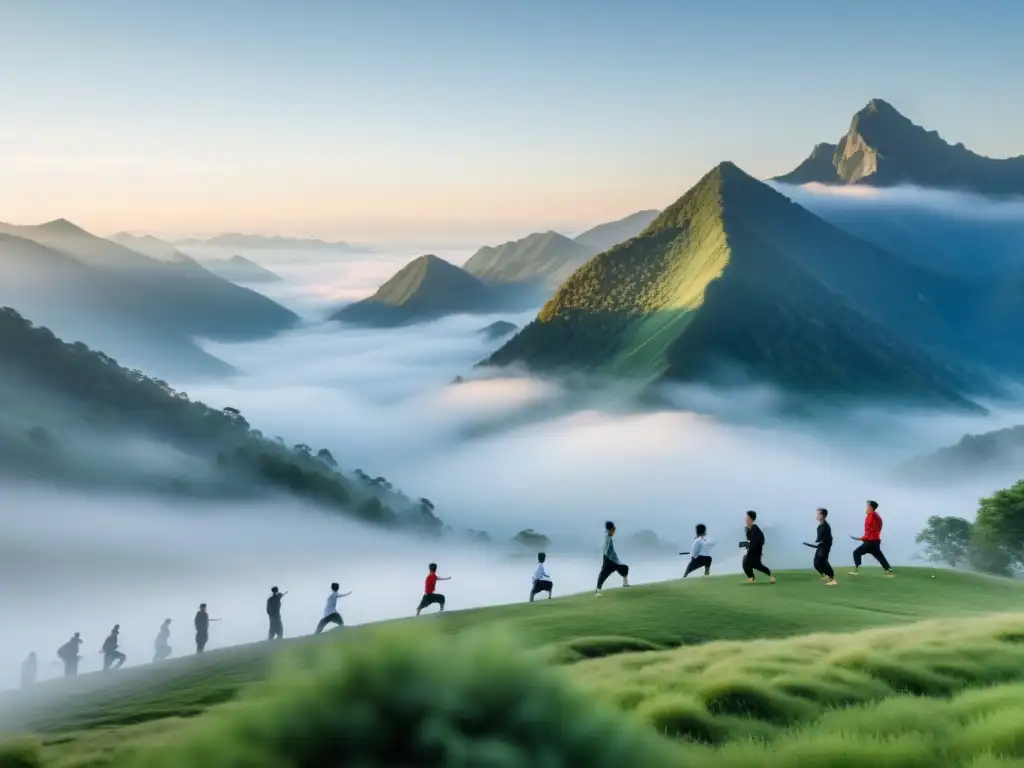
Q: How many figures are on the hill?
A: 14